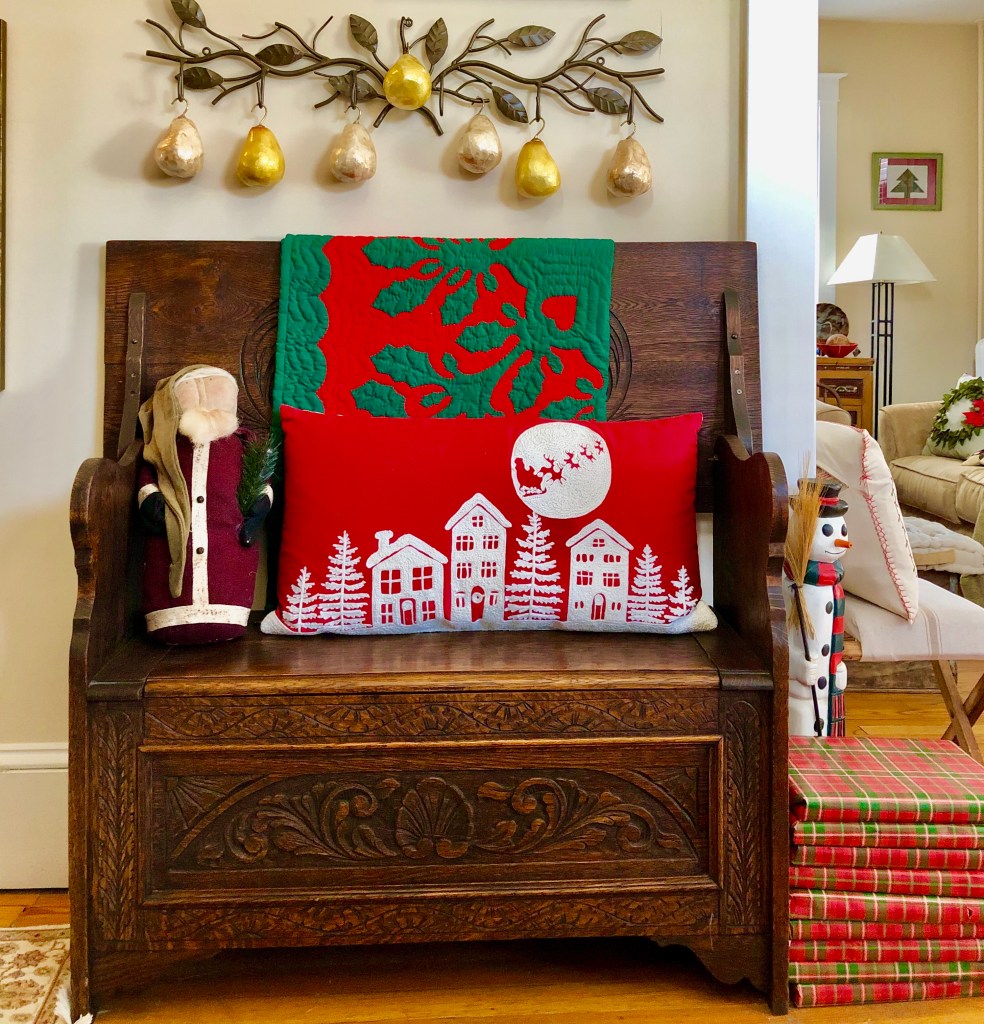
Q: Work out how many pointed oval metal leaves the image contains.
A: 10